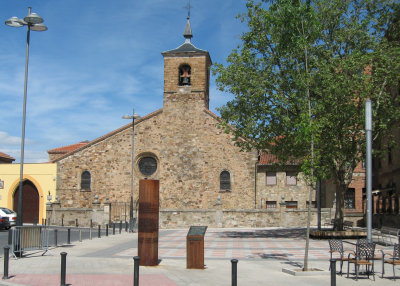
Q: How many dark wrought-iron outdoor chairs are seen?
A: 4